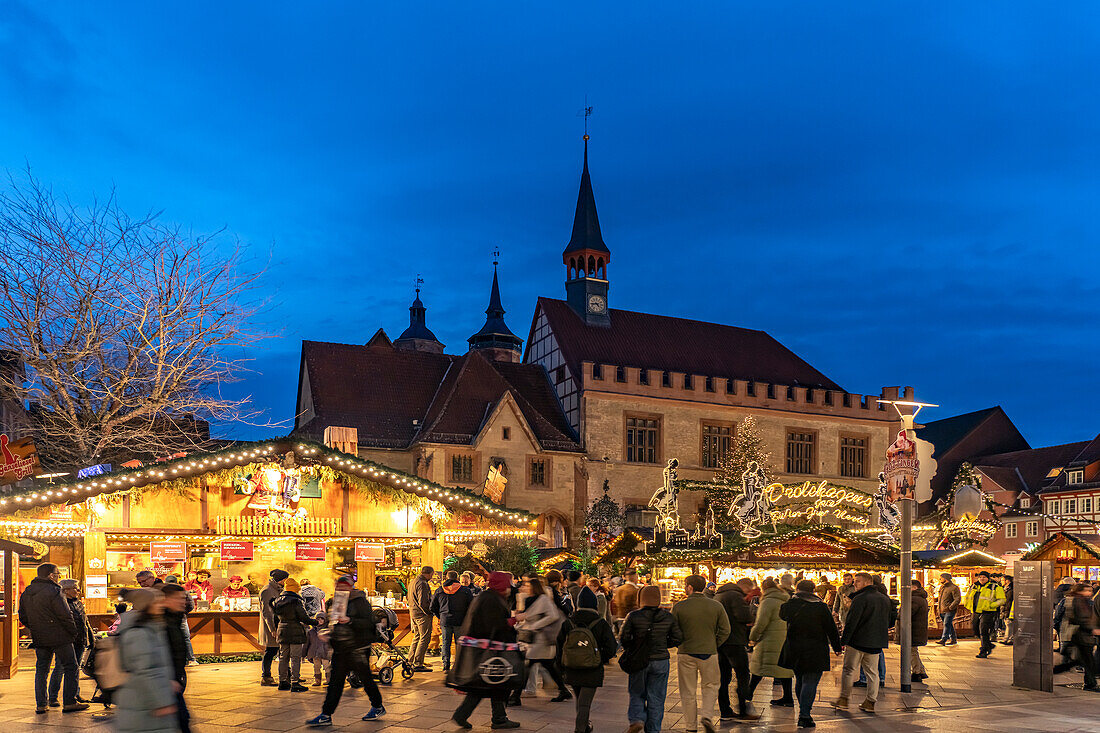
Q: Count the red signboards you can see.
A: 4